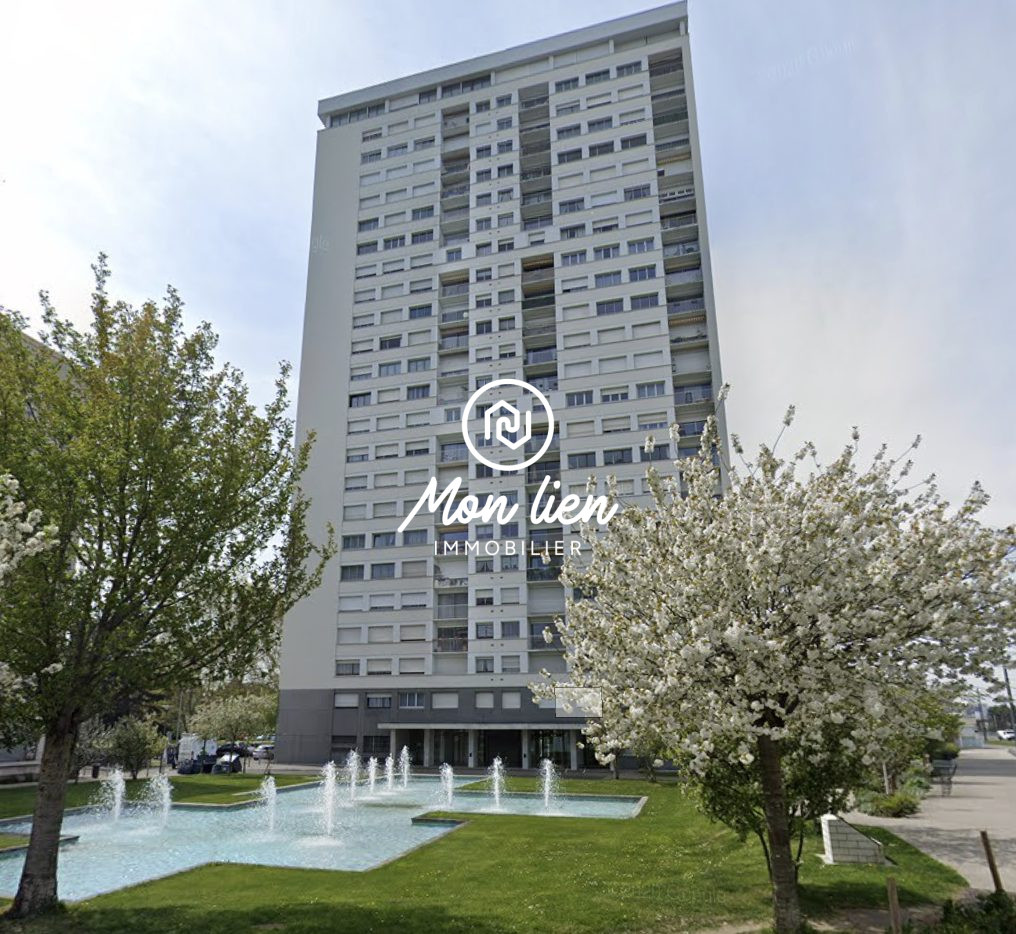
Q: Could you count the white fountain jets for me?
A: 11